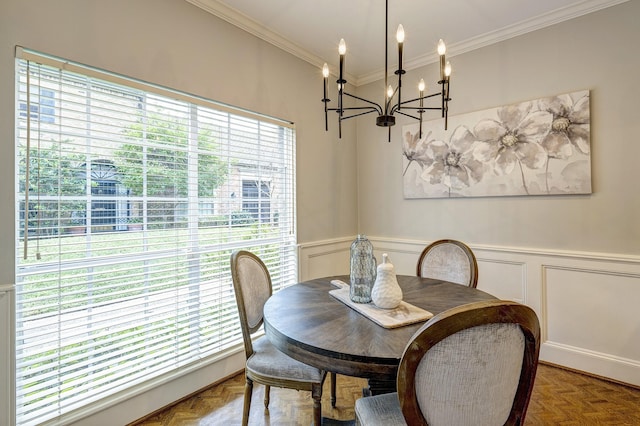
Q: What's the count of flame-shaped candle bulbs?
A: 8